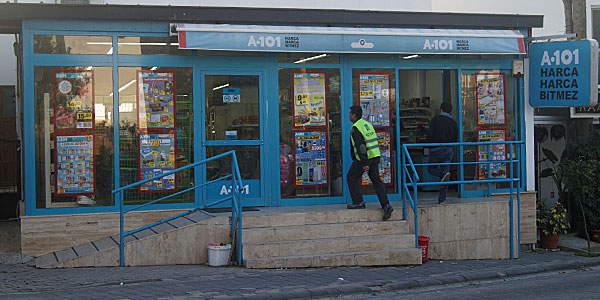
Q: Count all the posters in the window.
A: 10